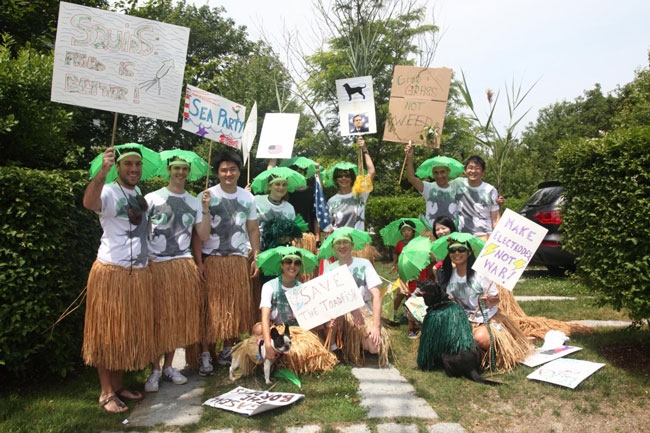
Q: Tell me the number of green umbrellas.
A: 11